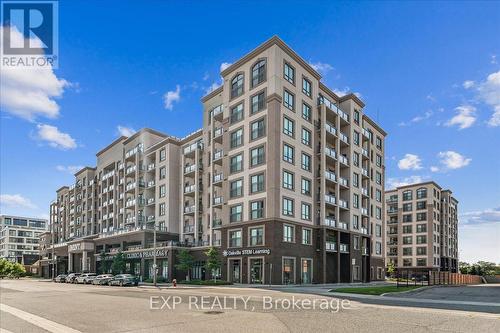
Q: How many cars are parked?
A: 5